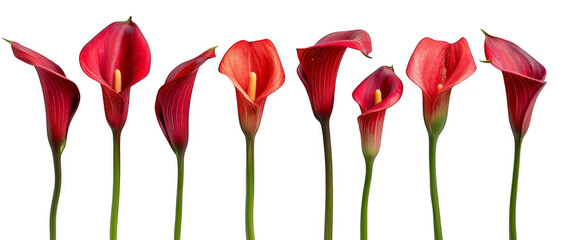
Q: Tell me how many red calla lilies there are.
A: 8